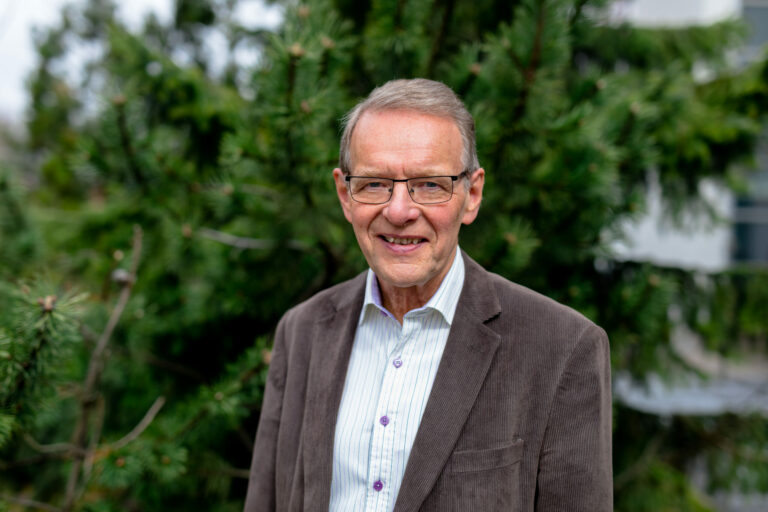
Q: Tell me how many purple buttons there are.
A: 3